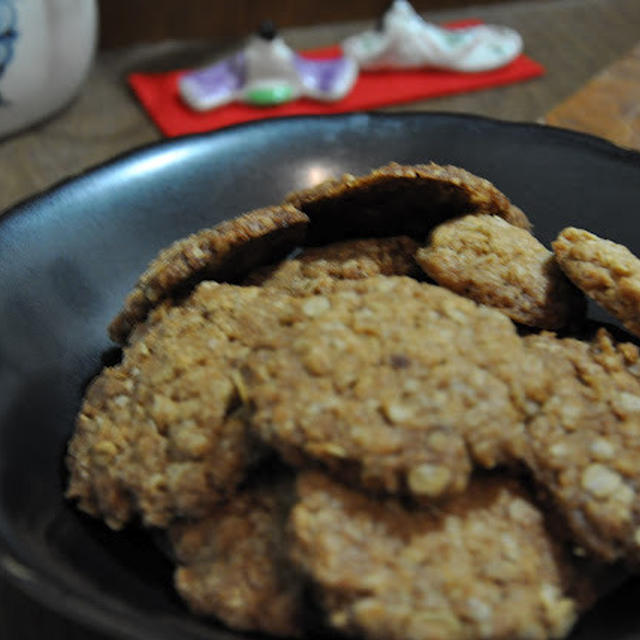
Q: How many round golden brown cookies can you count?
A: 10